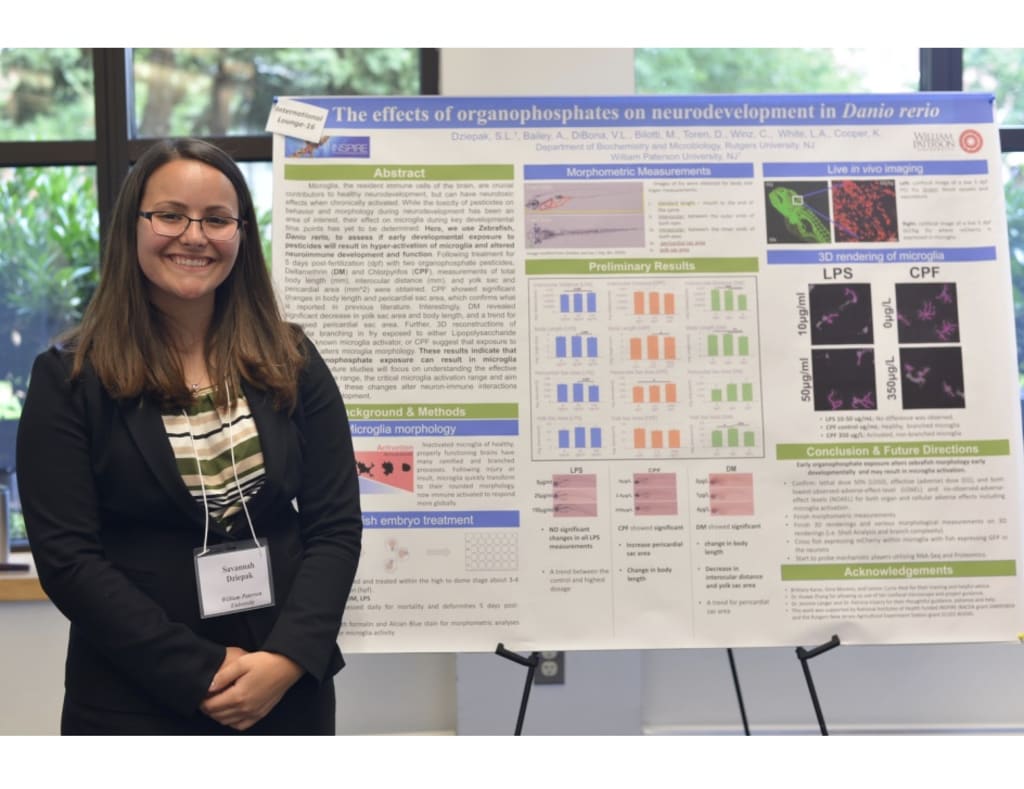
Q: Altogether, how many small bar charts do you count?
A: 12